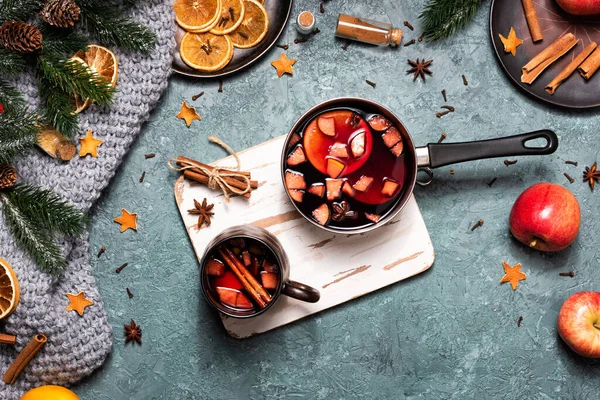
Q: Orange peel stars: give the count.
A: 7